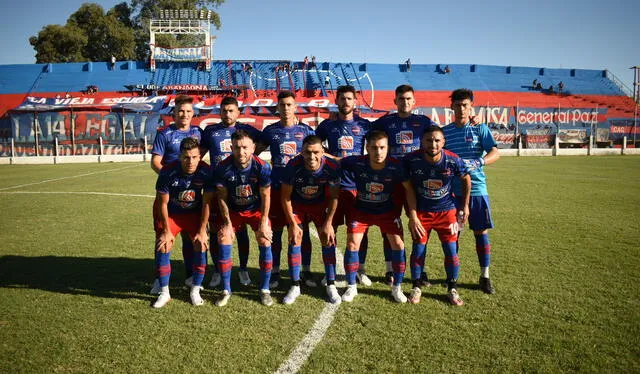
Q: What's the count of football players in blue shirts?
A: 11